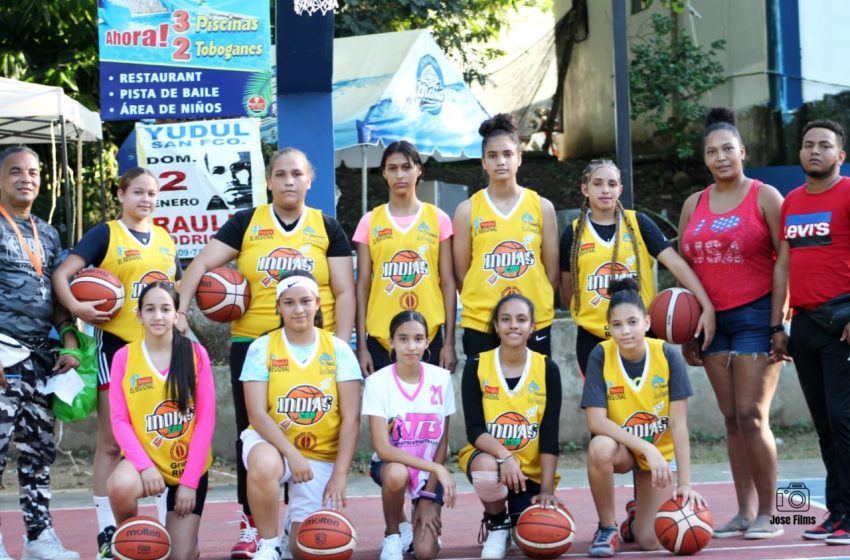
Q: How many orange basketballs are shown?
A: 7